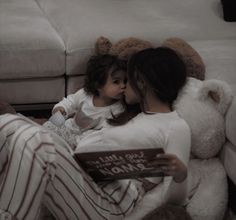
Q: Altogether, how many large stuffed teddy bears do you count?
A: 2